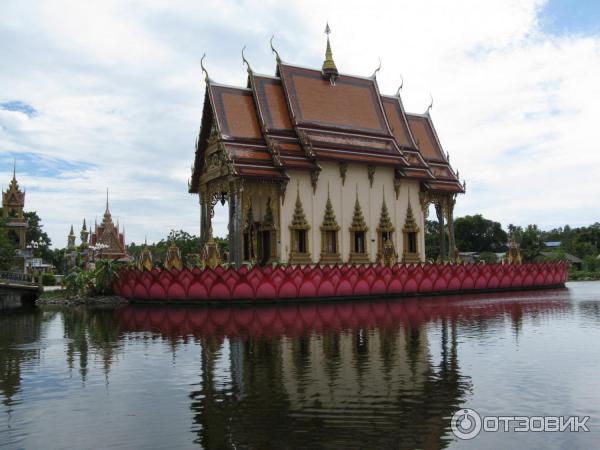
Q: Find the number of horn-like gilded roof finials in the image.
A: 6